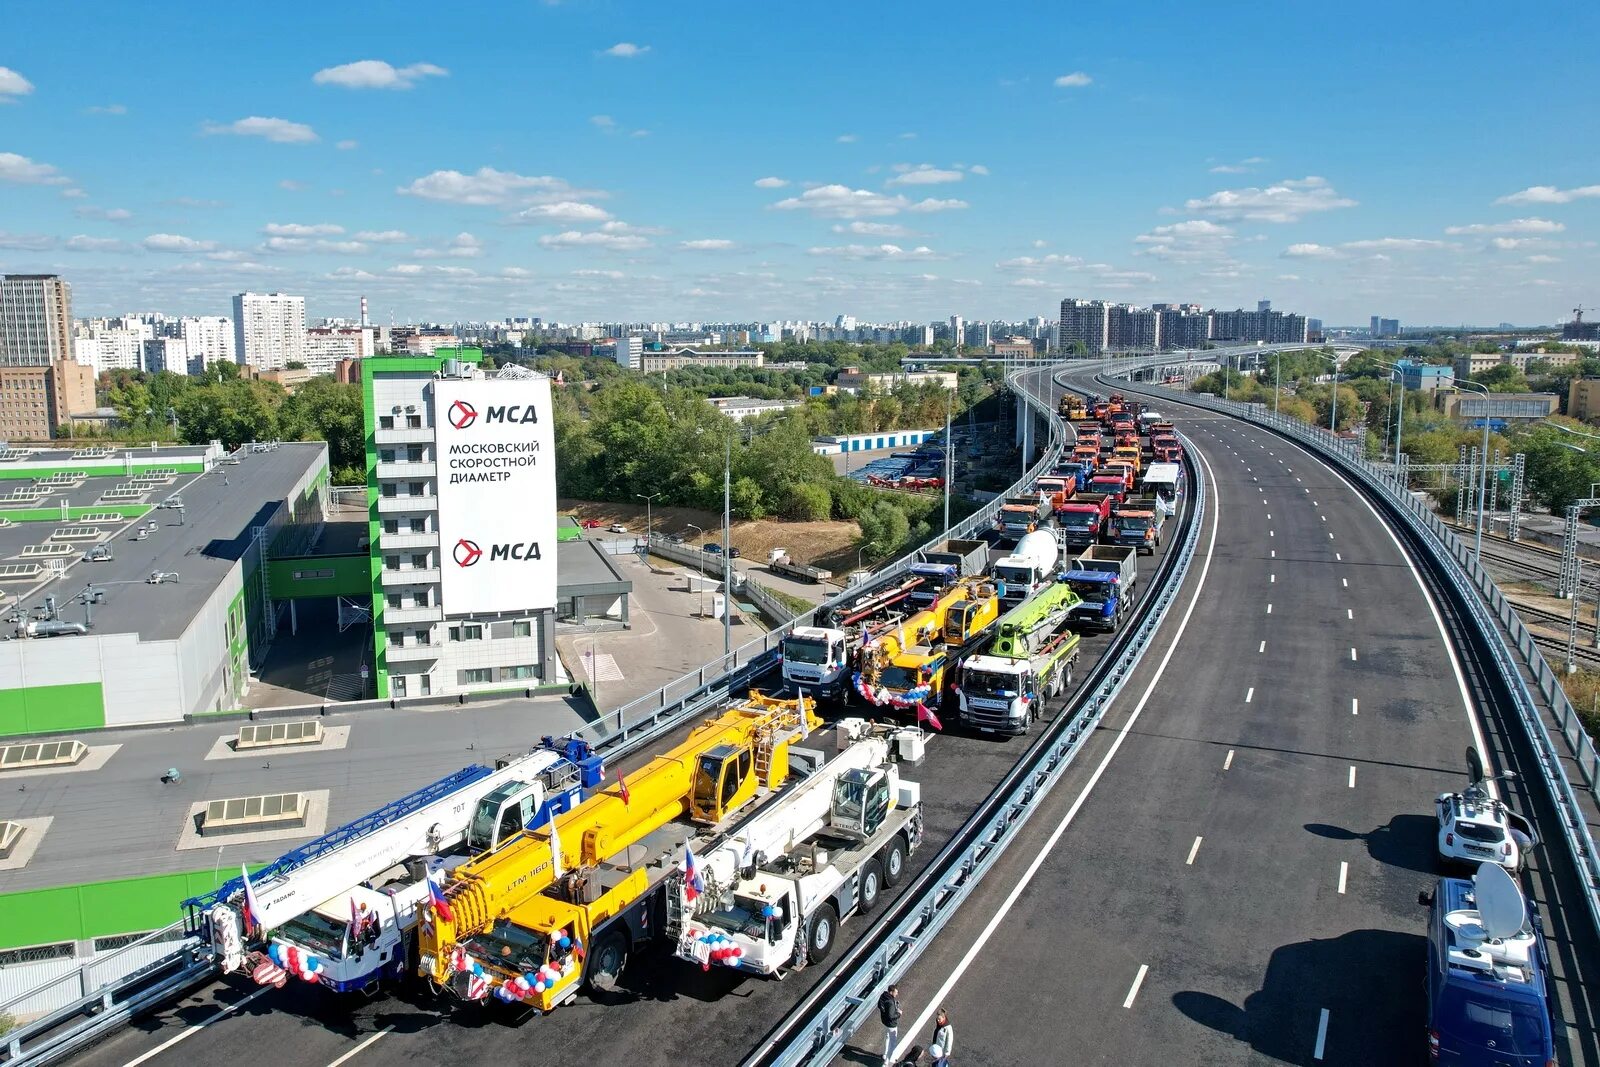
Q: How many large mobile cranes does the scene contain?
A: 4